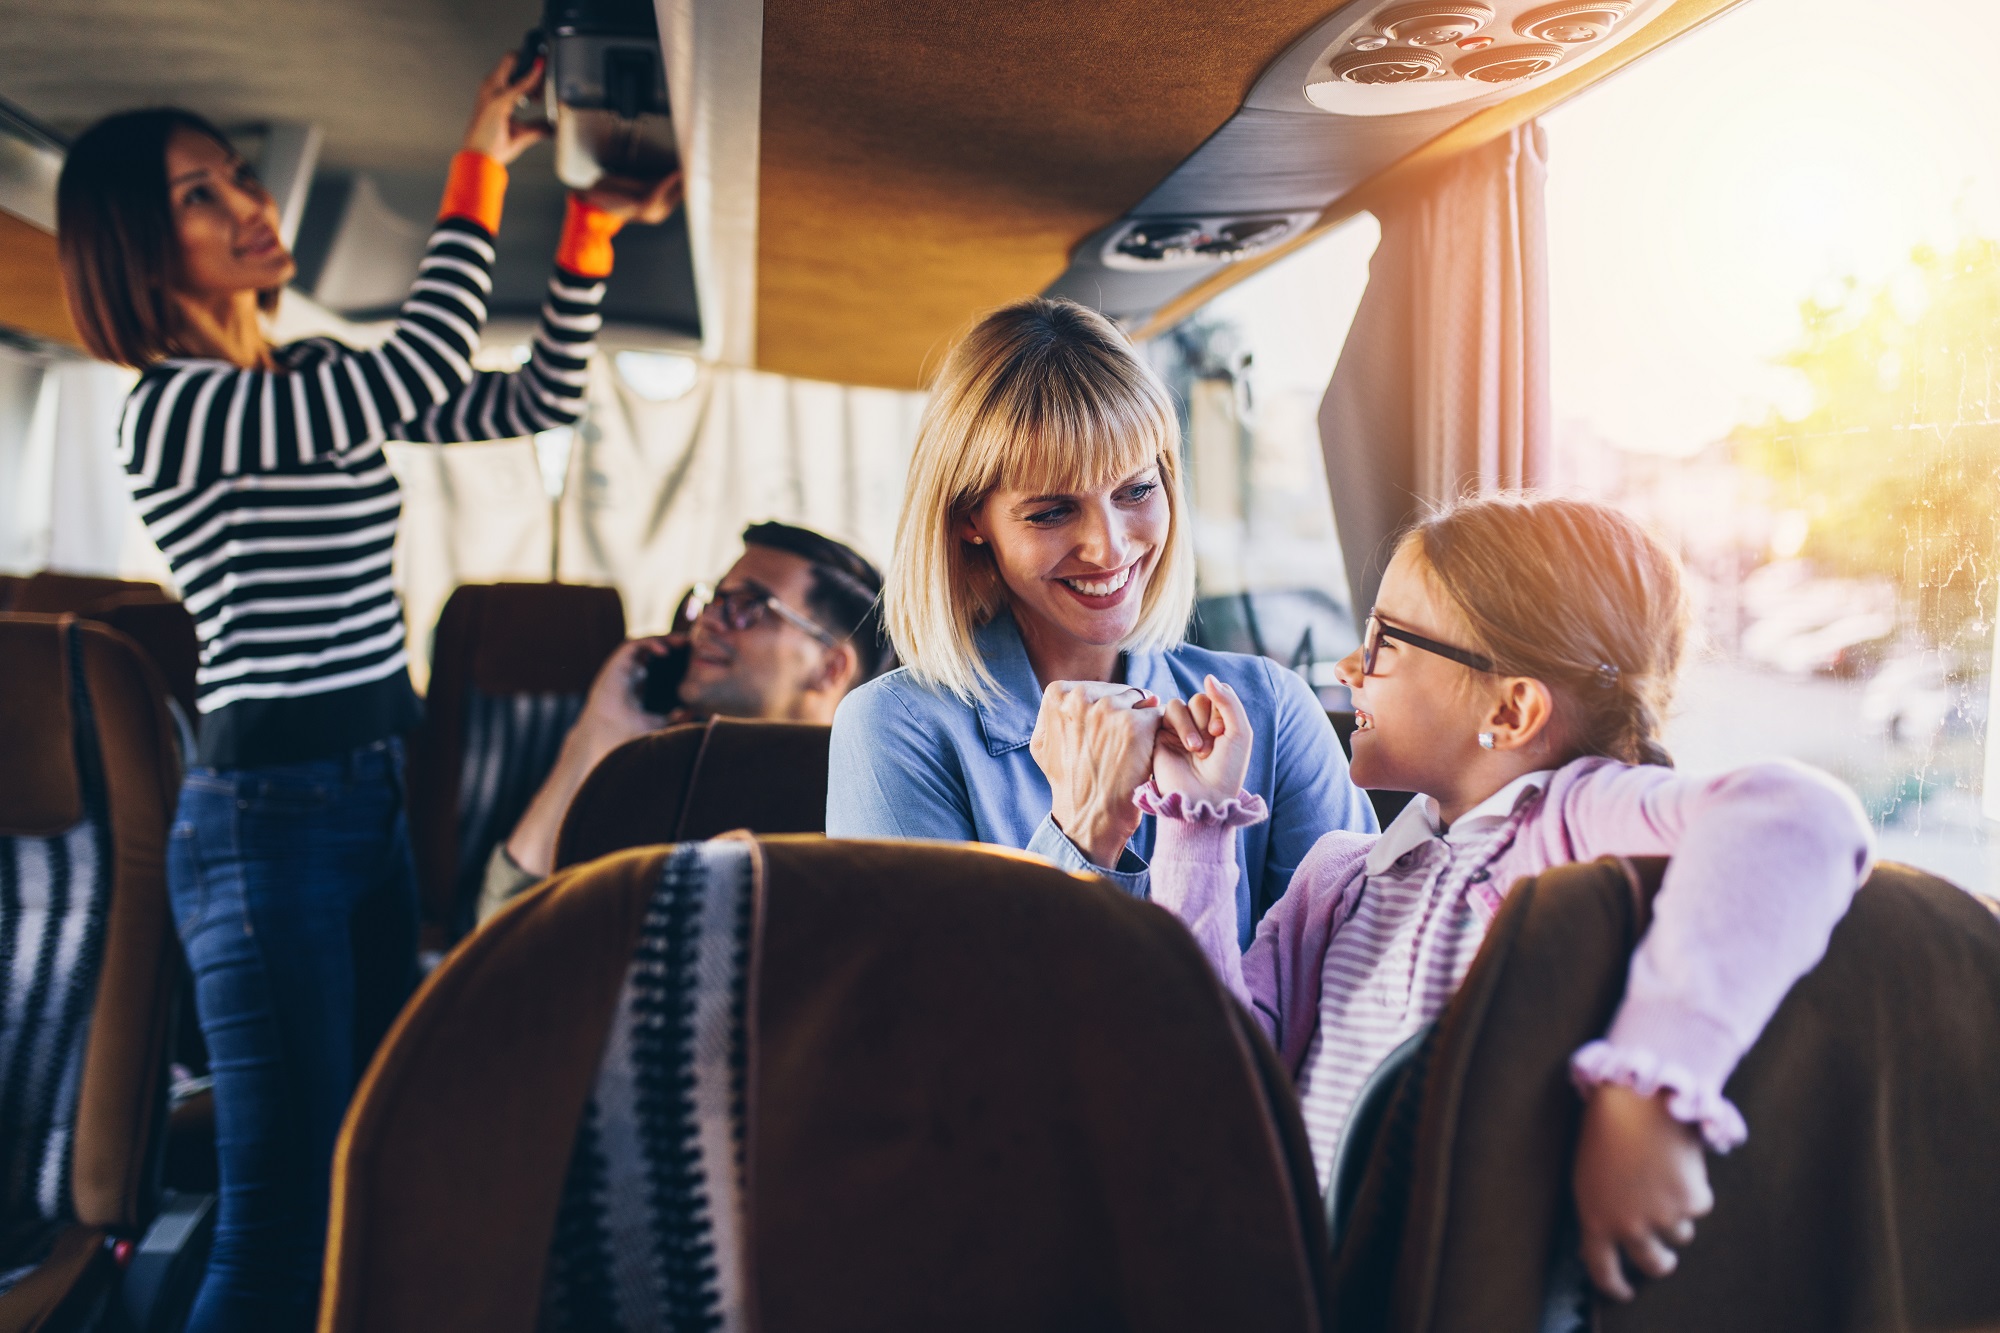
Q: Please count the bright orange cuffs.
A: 2